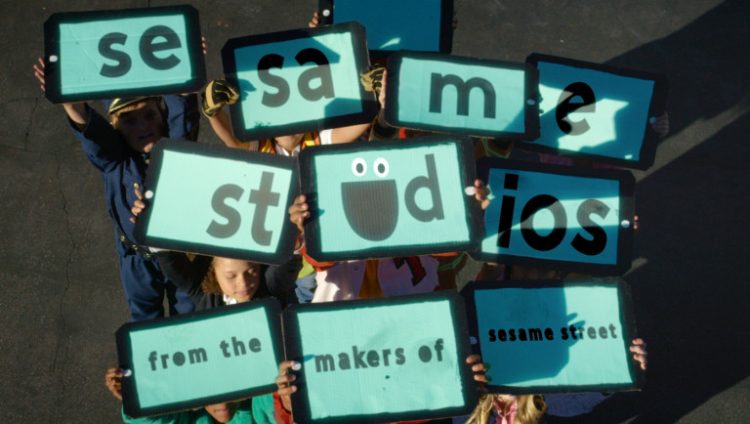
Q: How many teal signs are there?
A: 11